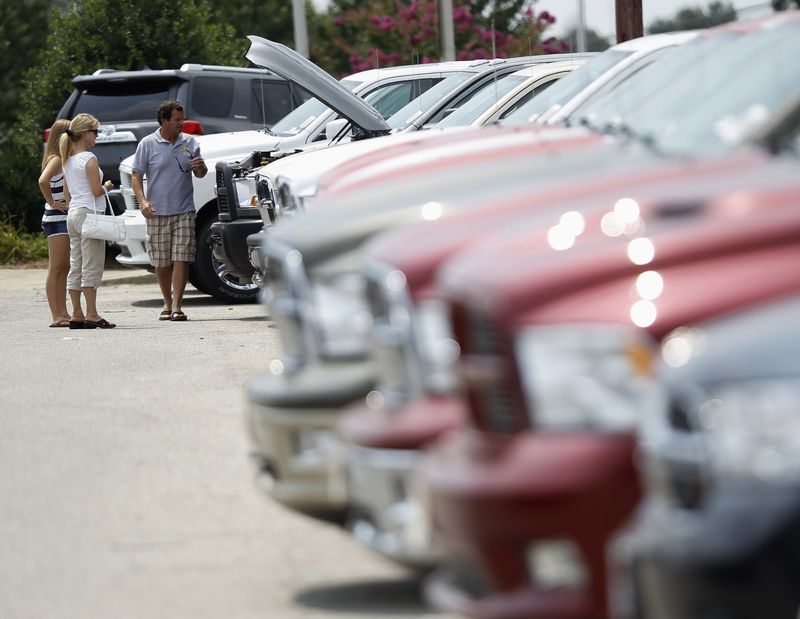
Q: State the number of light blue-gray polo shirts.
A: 1